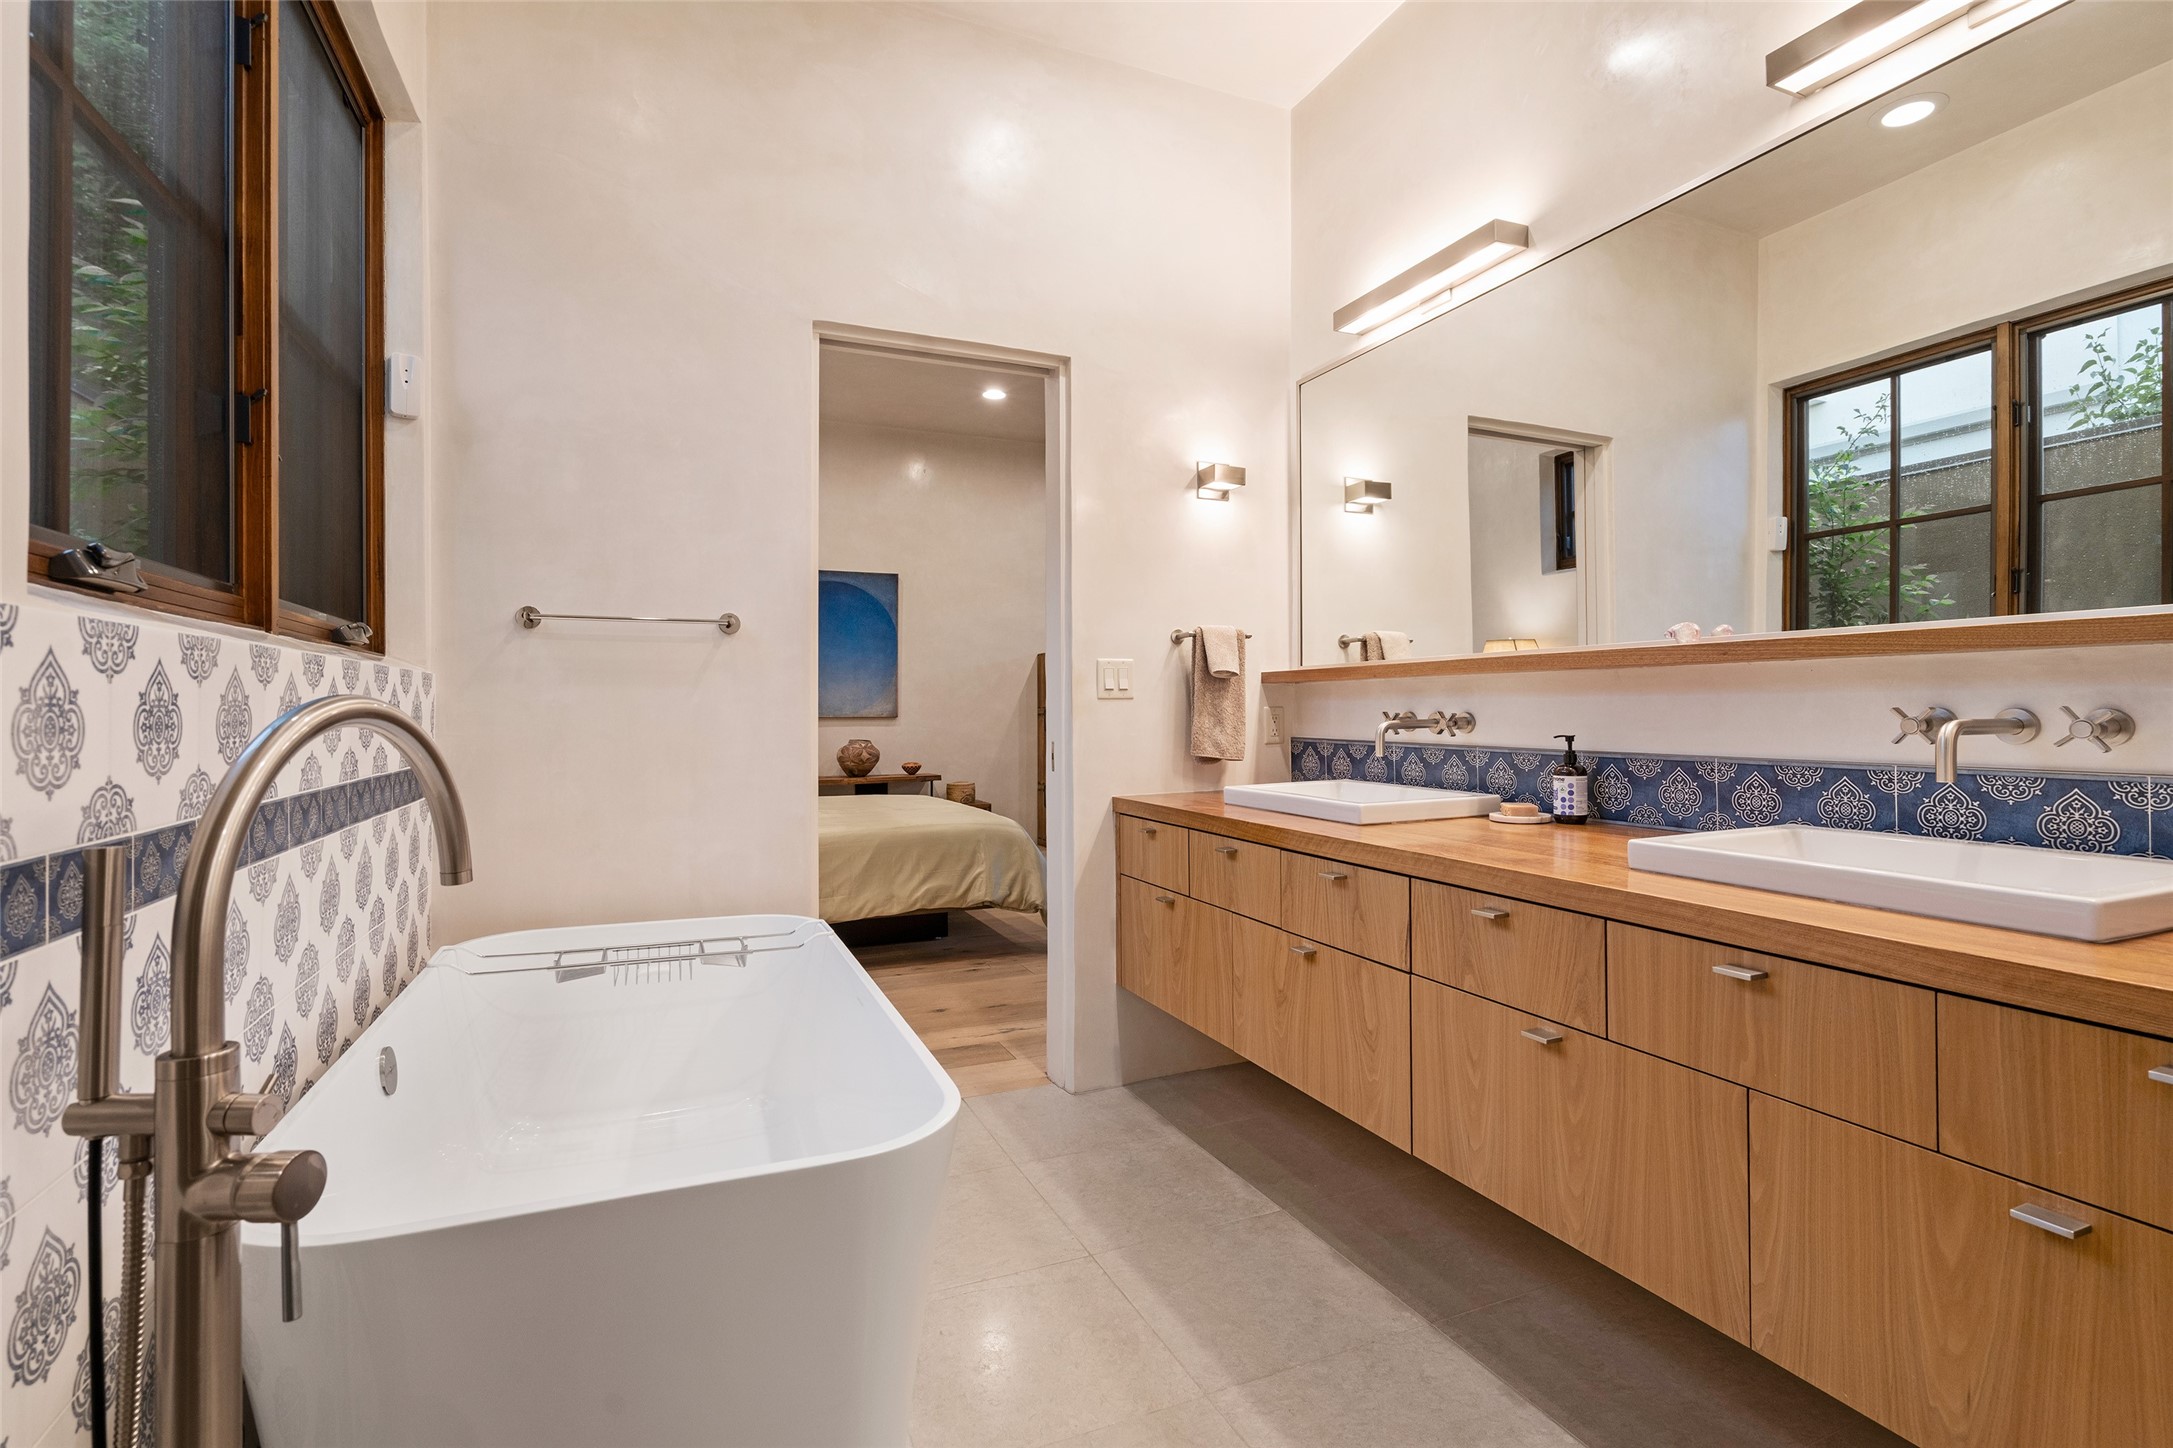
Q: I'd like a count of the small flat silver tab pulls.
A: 10